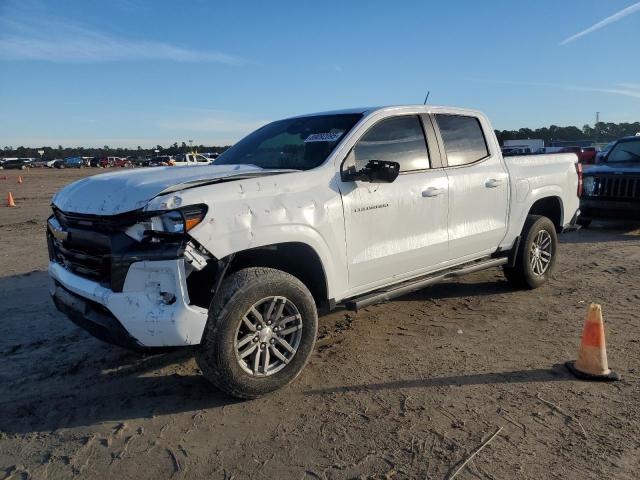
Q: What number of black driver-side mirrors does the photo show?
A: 1